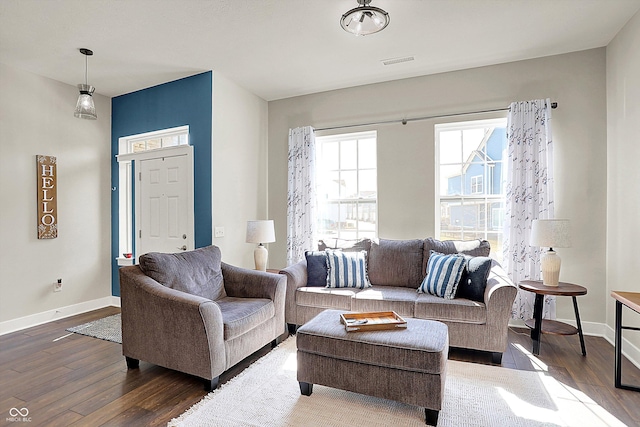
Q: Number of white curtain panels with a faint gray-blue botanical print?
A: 2